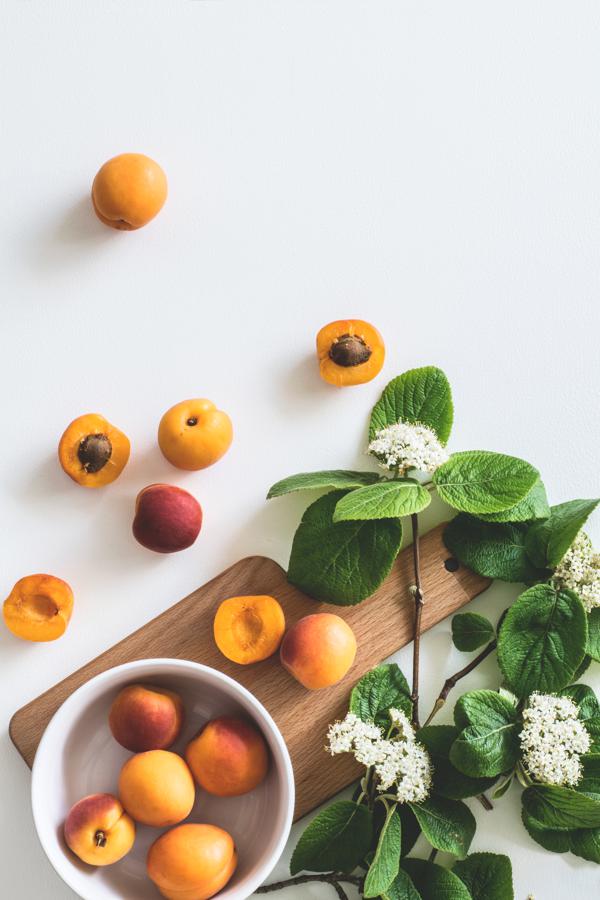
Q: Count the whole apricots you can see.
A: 9